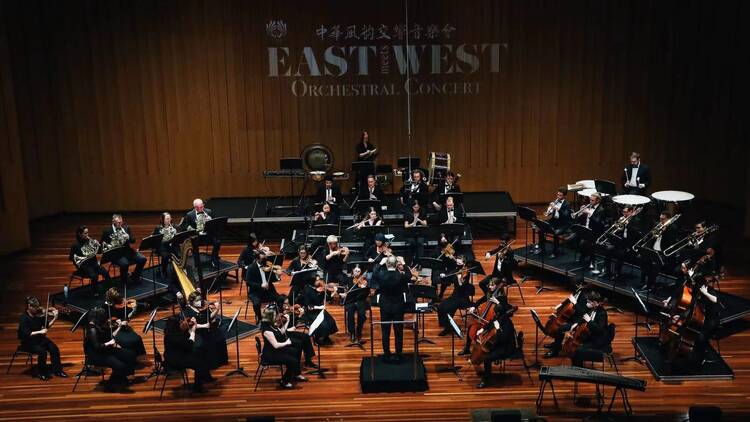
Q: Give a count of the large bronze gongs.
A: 1